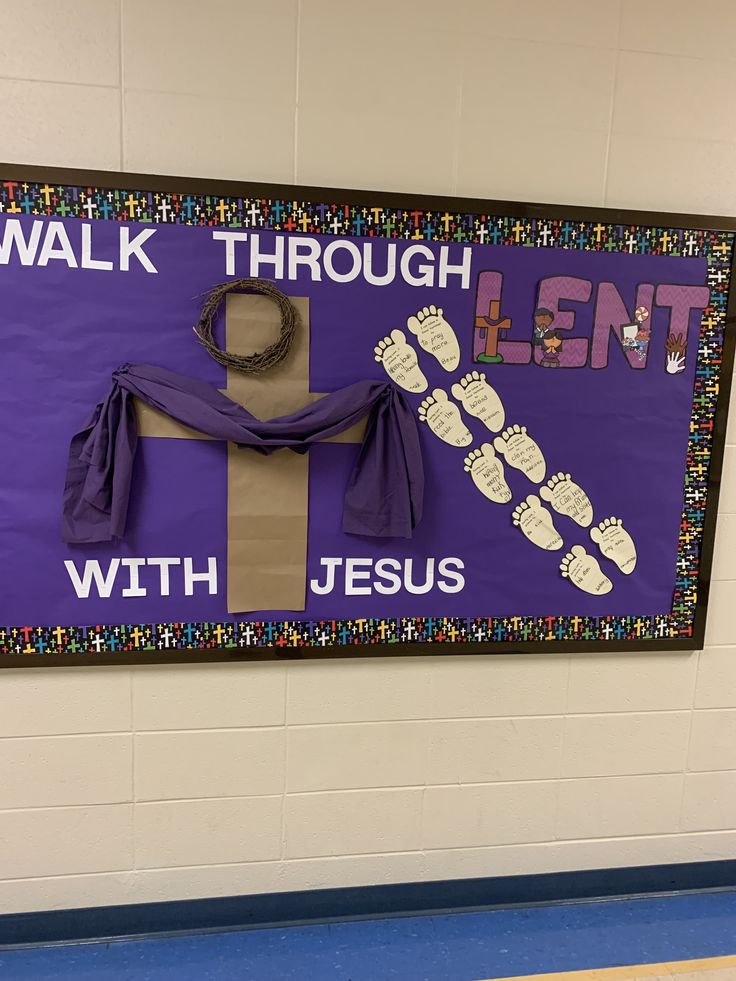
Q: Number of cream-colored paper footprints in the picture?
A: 10